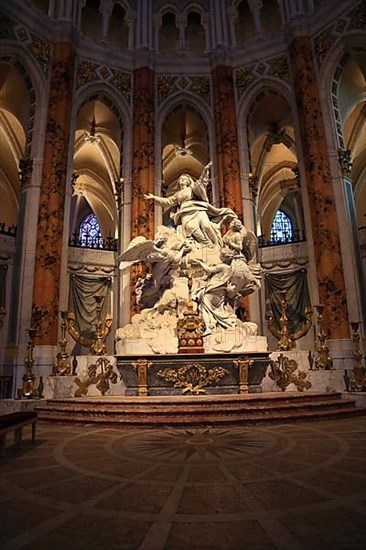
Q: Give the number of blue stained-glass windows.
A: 2